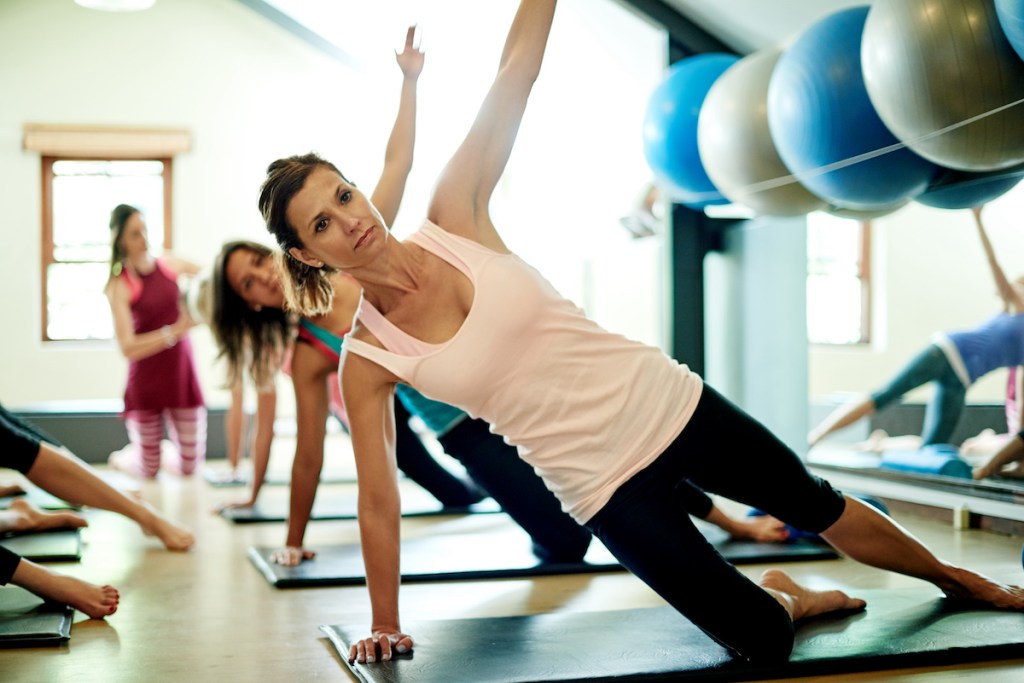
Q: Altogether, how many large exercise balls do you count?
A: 7